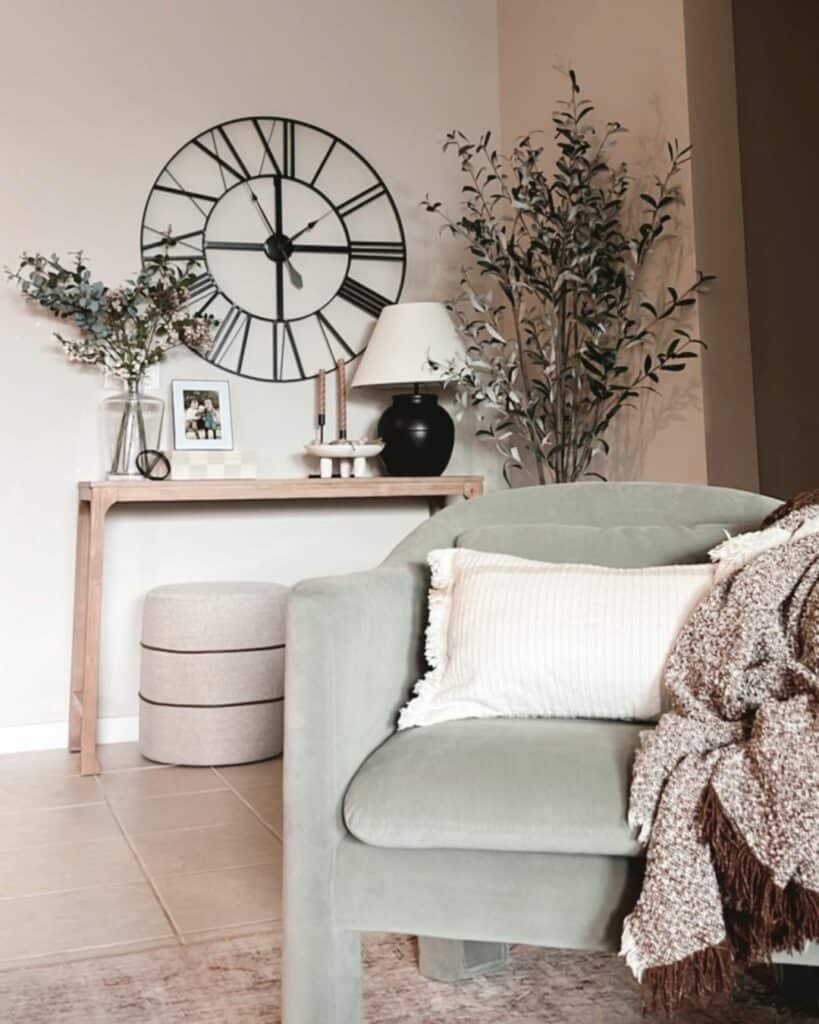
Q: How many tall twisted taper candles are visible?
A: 2